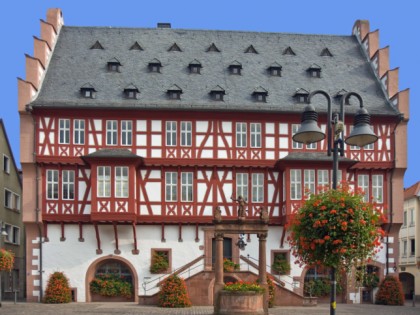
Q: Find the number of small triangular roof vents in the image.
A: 7